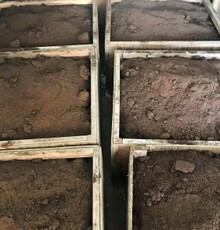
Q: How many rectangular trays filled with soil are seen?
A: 6